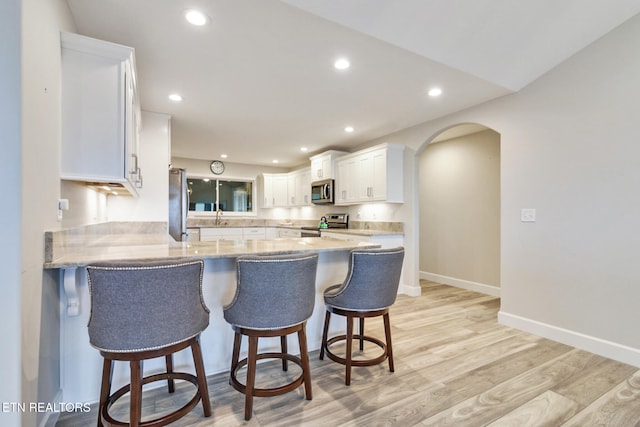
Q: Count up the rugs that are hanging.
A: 0